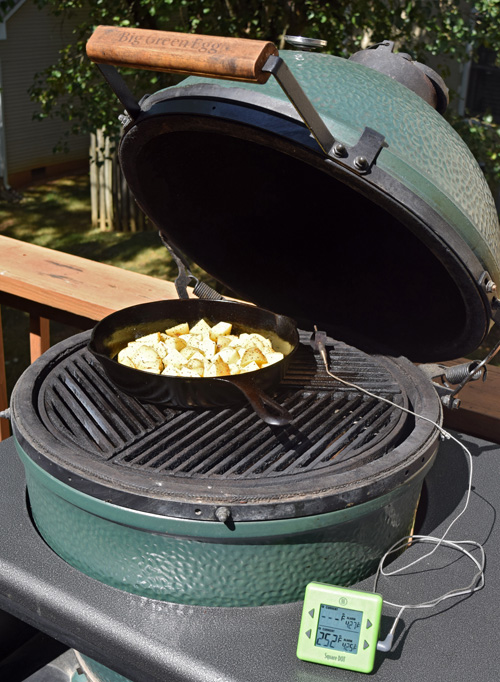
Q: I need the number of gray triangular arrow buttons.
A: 4